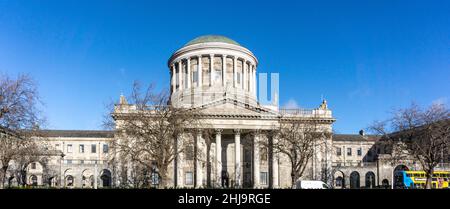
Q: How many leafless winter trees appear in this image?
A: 4